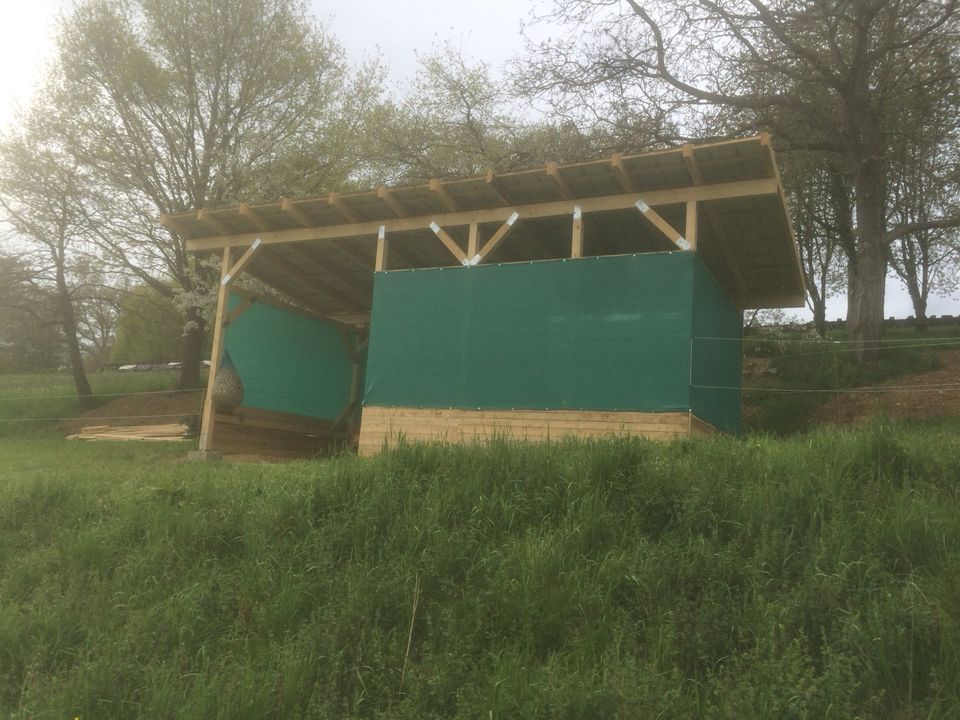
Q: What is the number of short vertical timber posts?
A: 4